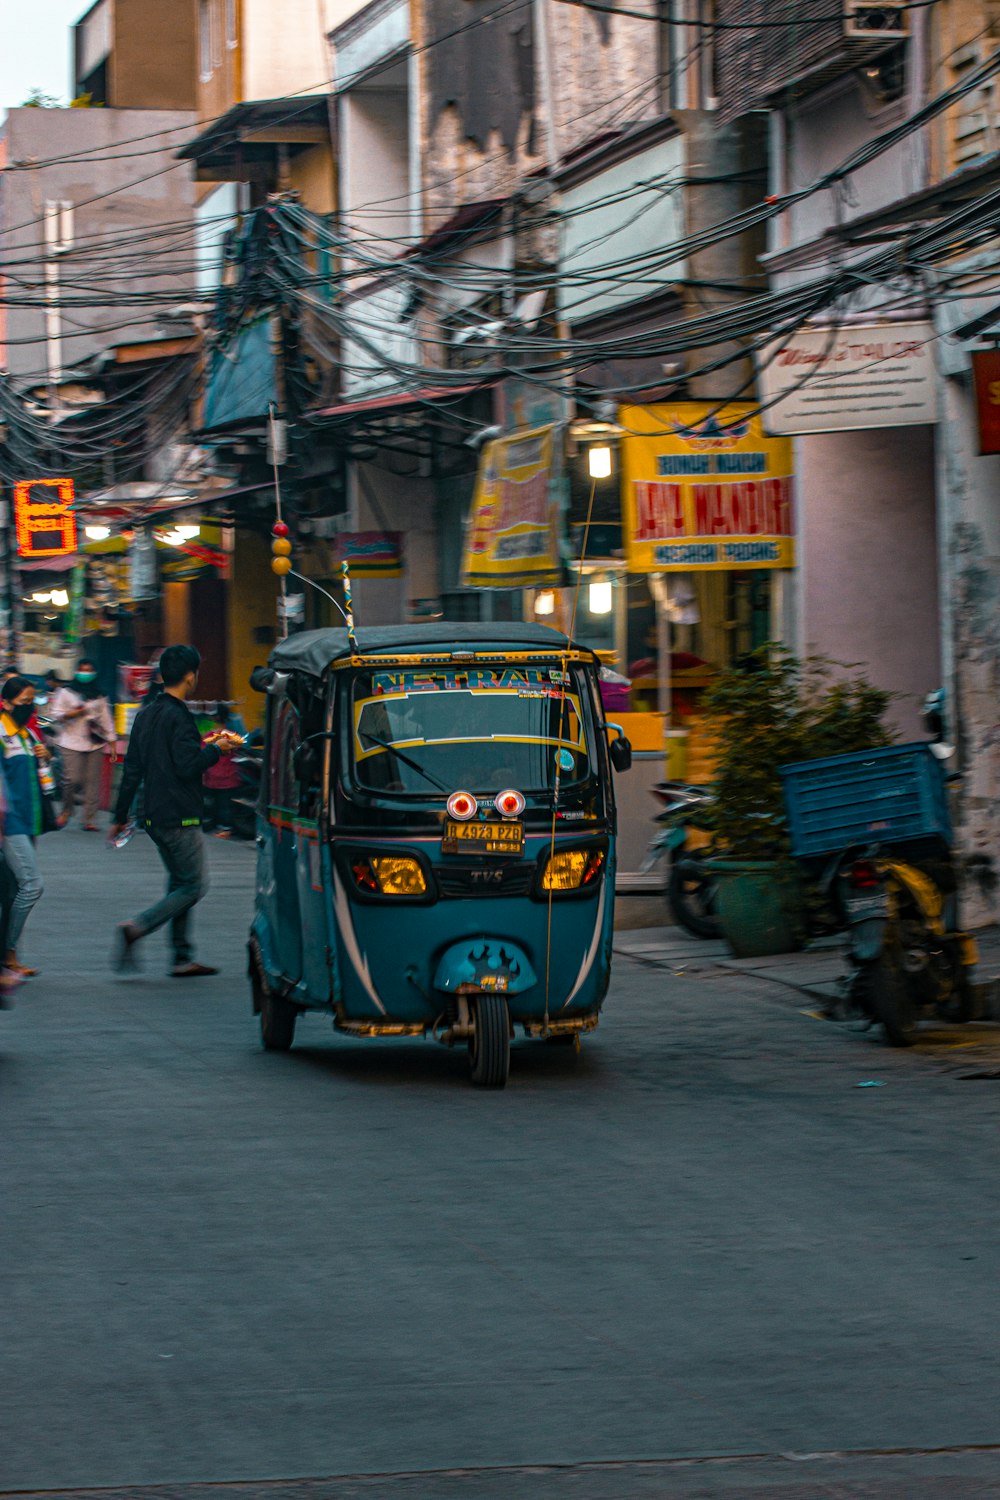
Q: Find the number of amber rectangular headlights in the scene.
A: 2